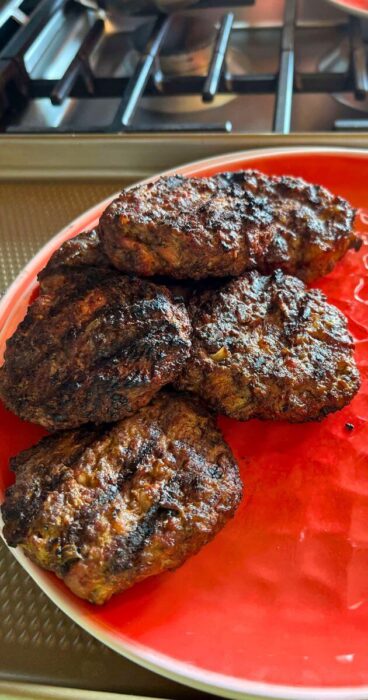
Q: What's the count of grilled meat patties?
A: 5